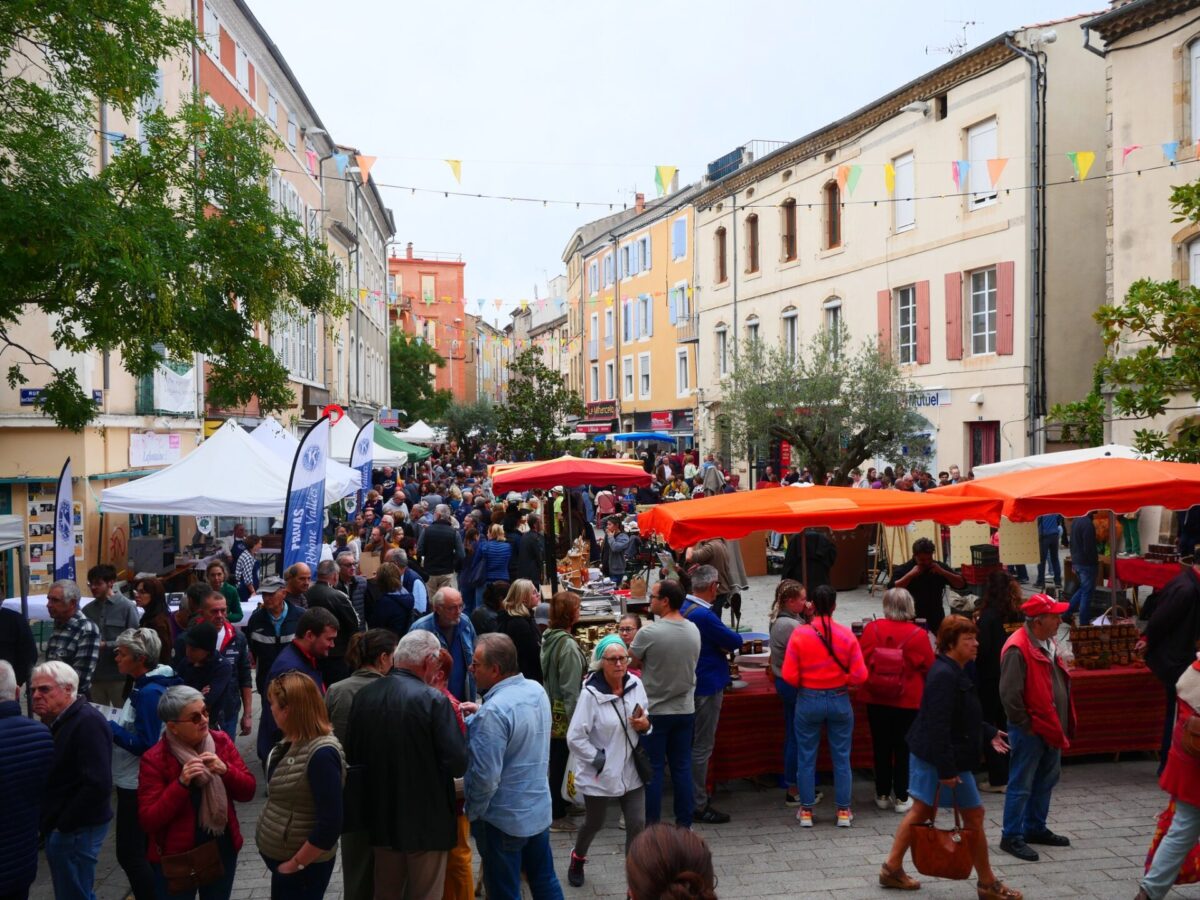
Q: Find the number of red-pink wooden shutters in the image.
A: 4